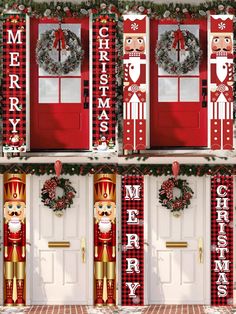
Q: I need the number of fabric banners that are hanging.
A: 8